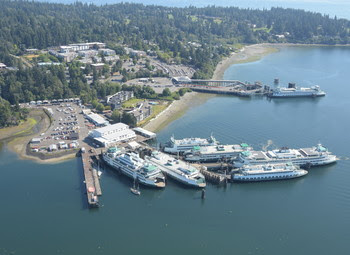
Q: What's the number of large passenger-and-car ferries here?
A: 7